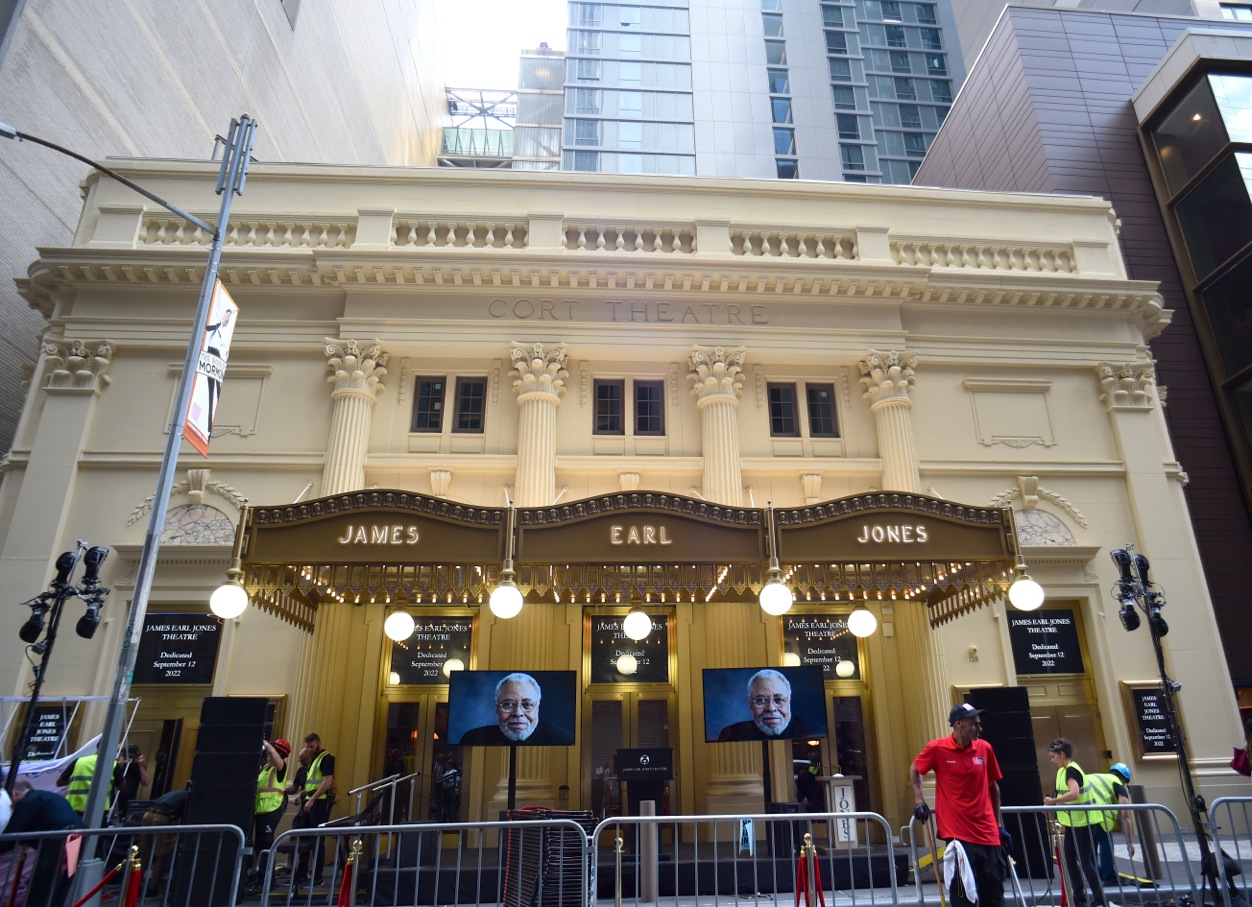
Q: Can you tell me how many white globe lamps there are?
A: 7